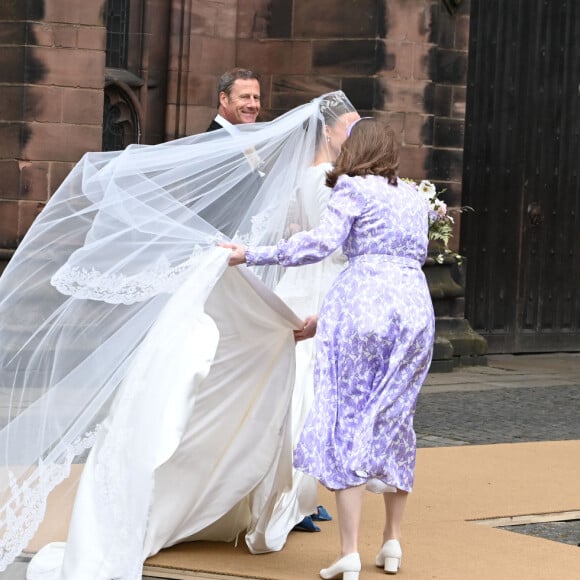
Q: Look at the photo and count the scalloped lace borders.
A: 2